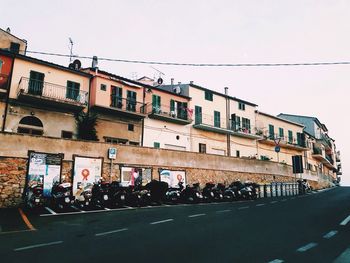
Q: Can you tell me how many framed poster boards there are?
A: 4